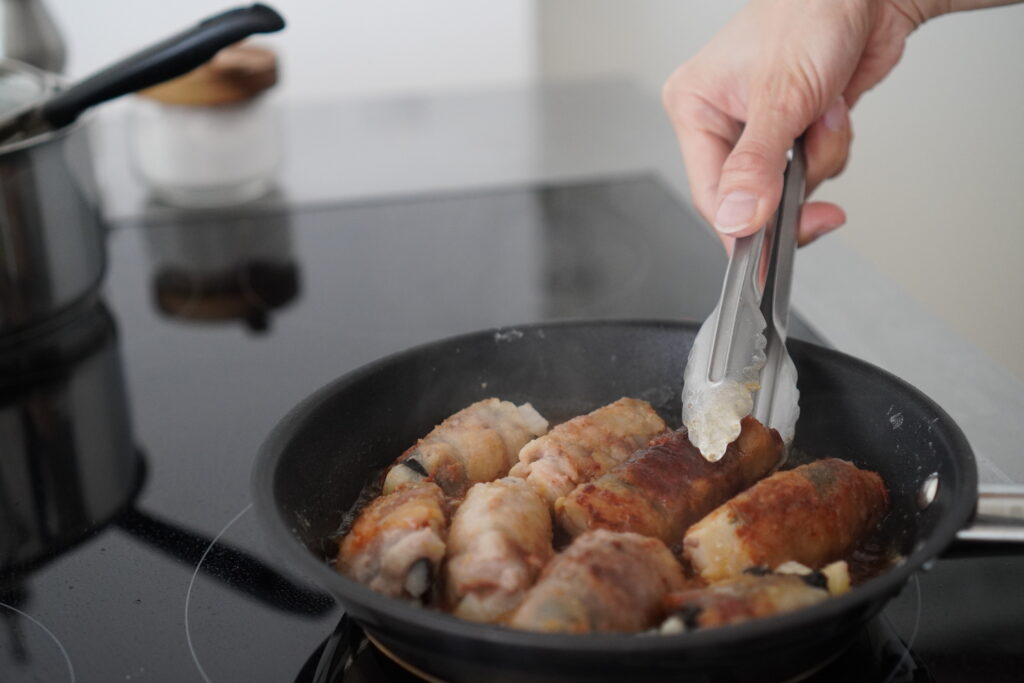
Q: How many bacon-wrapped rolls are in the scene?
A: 8